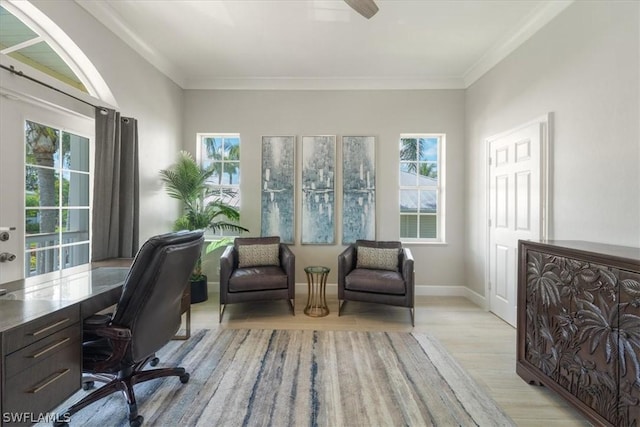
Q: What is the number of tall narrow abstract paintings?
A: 3